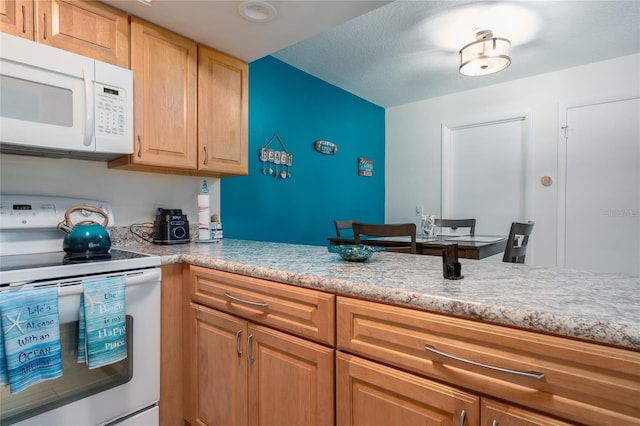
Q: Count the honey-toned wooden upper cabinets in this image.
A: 4